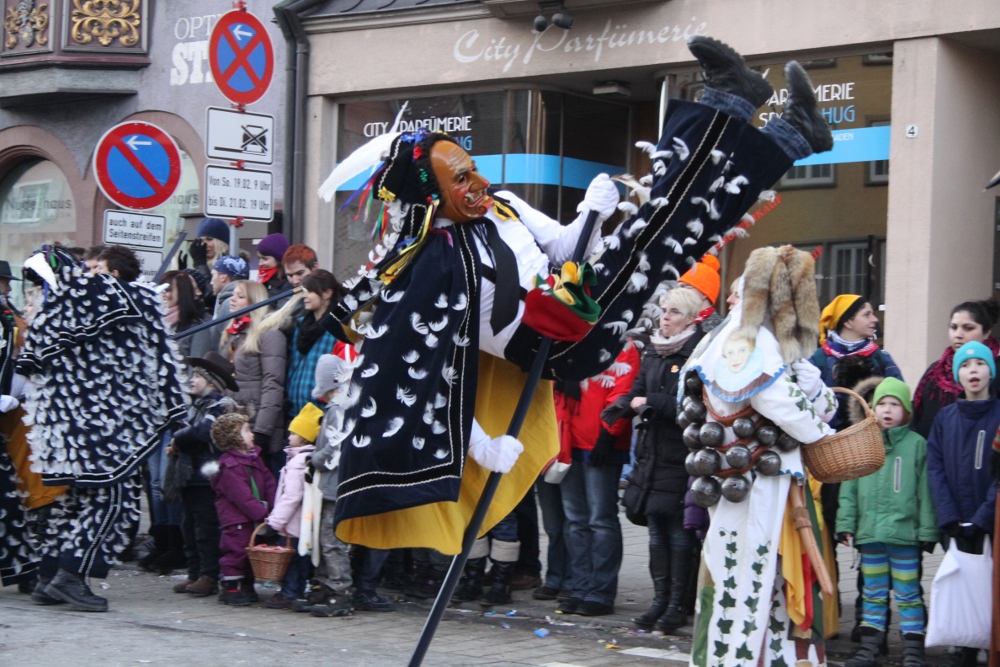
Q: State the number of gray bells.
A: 15